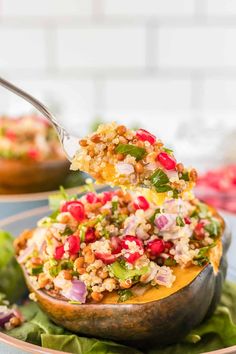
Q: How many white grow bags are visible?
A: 0